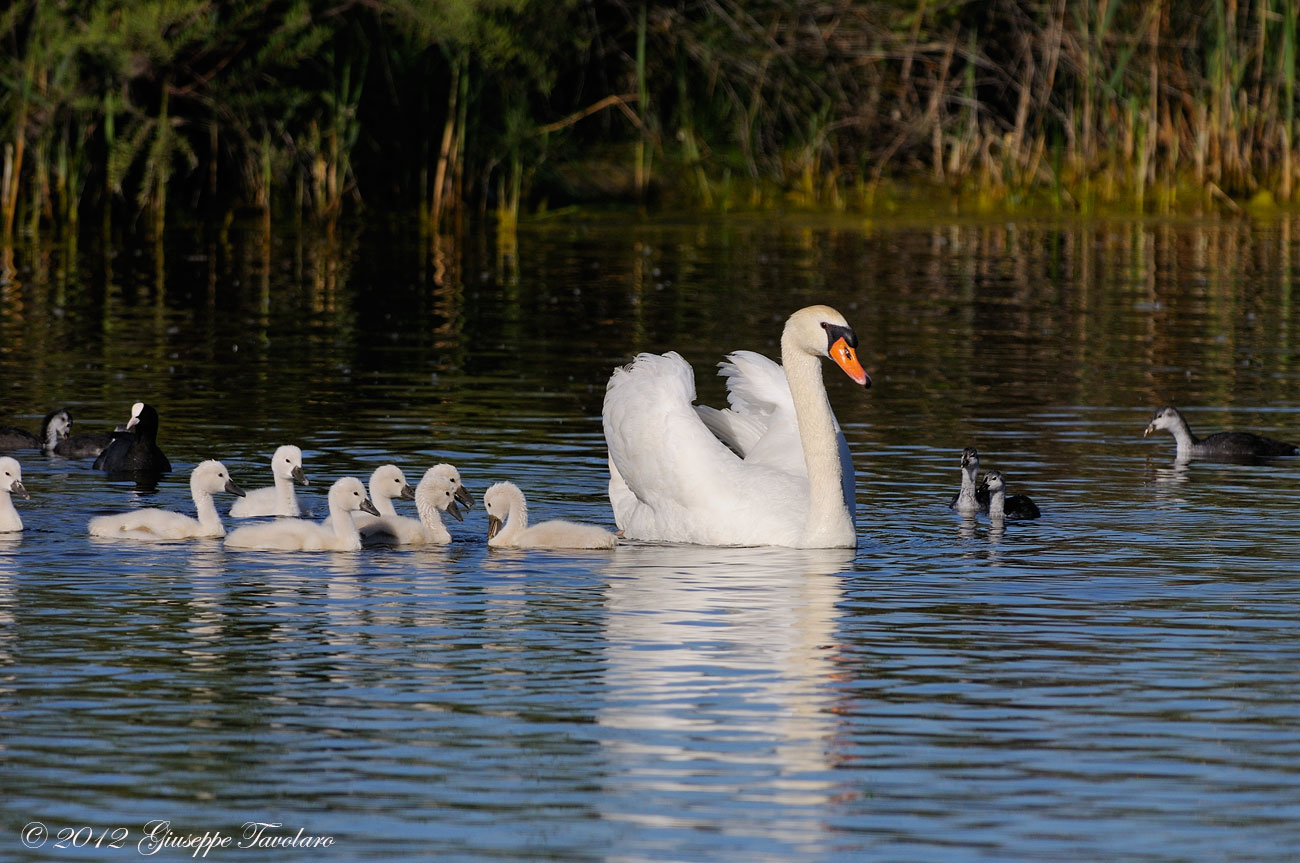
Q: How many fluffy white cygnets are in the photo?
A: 8